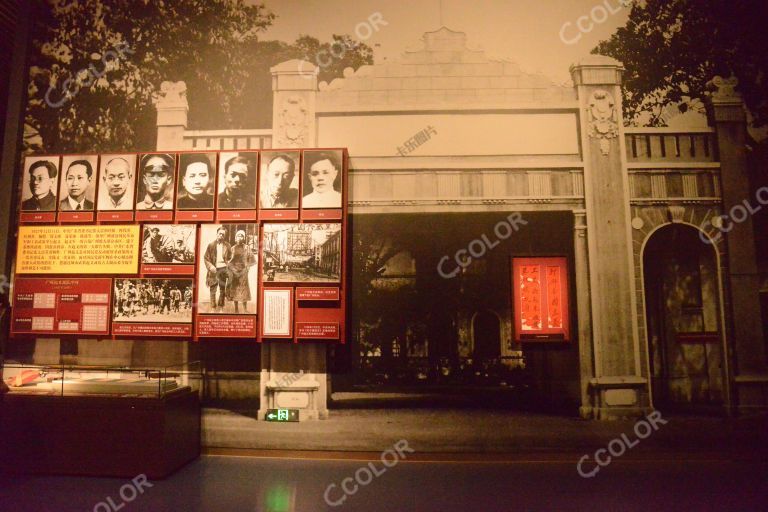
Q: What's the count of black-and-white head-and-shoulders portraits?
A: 8